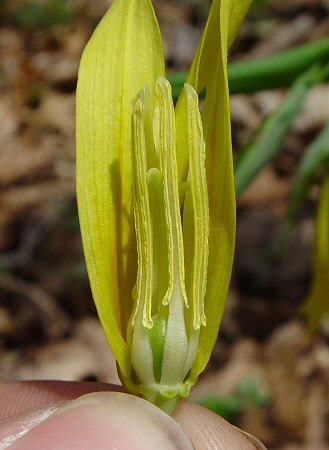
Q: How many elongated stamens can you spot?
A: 3